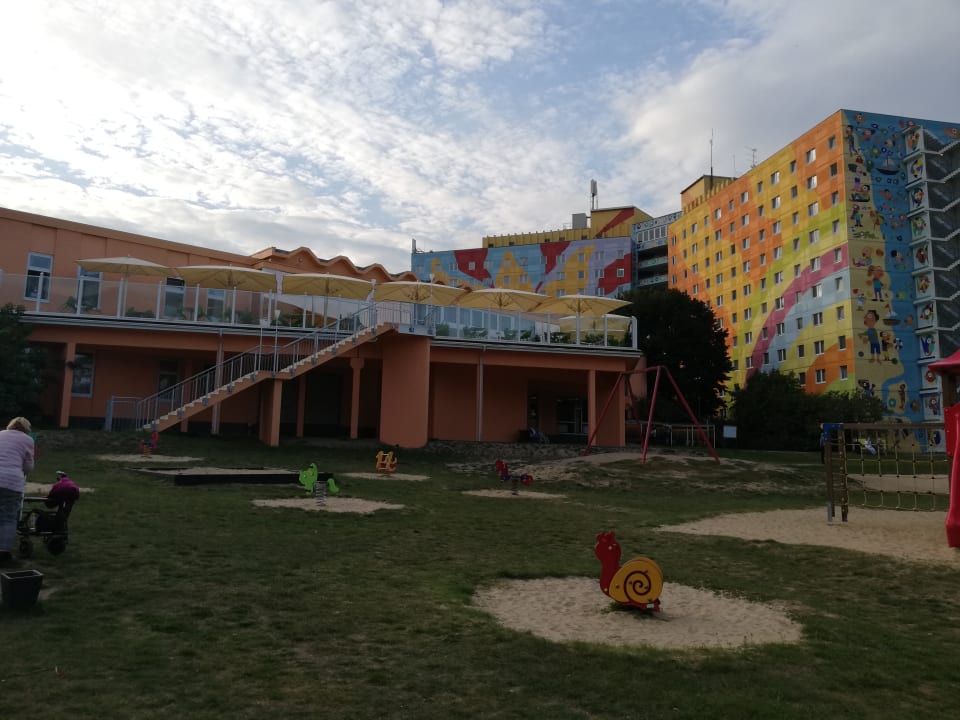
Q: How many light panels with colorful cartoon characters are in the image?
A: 11